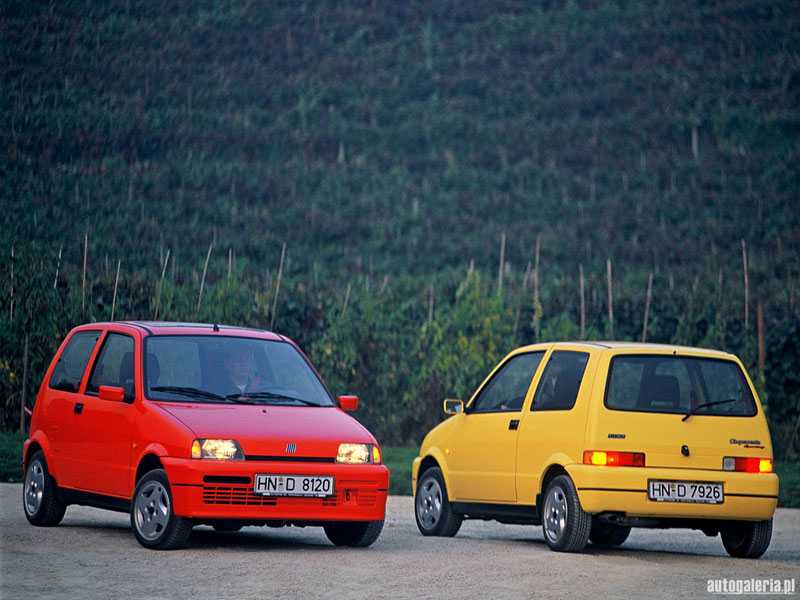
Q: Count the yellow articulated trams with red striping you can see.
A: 0